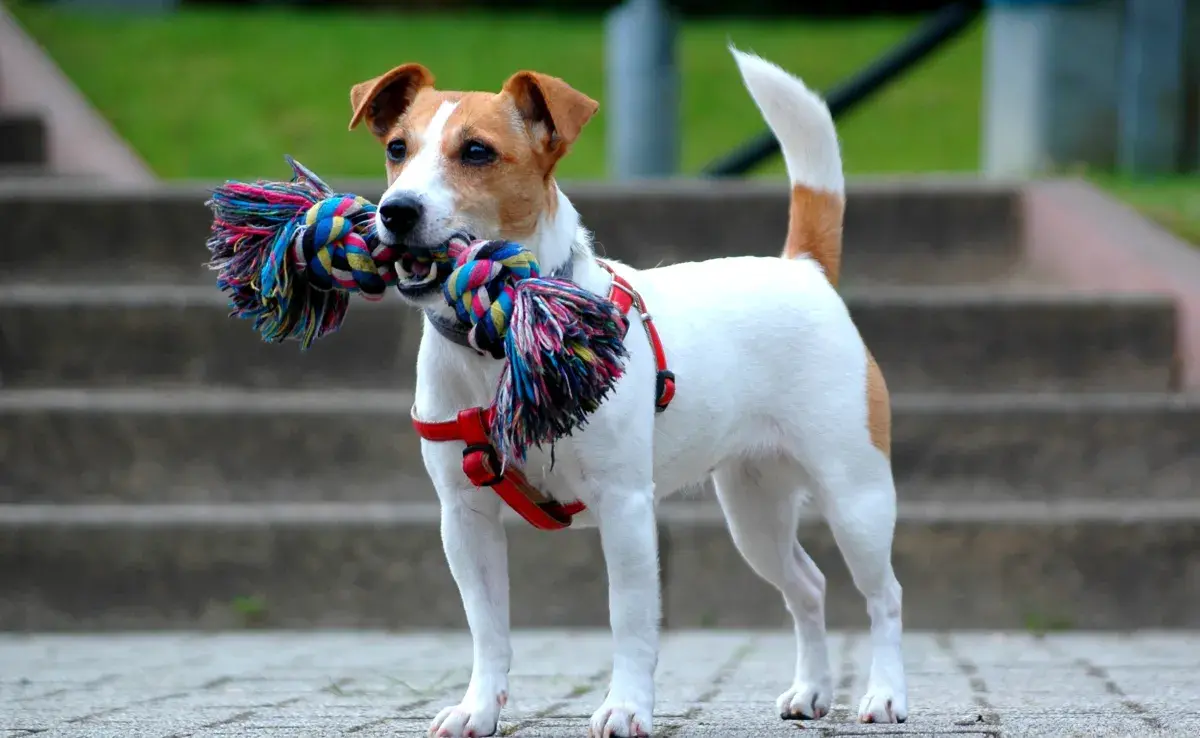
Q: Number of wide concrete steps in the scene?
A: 4